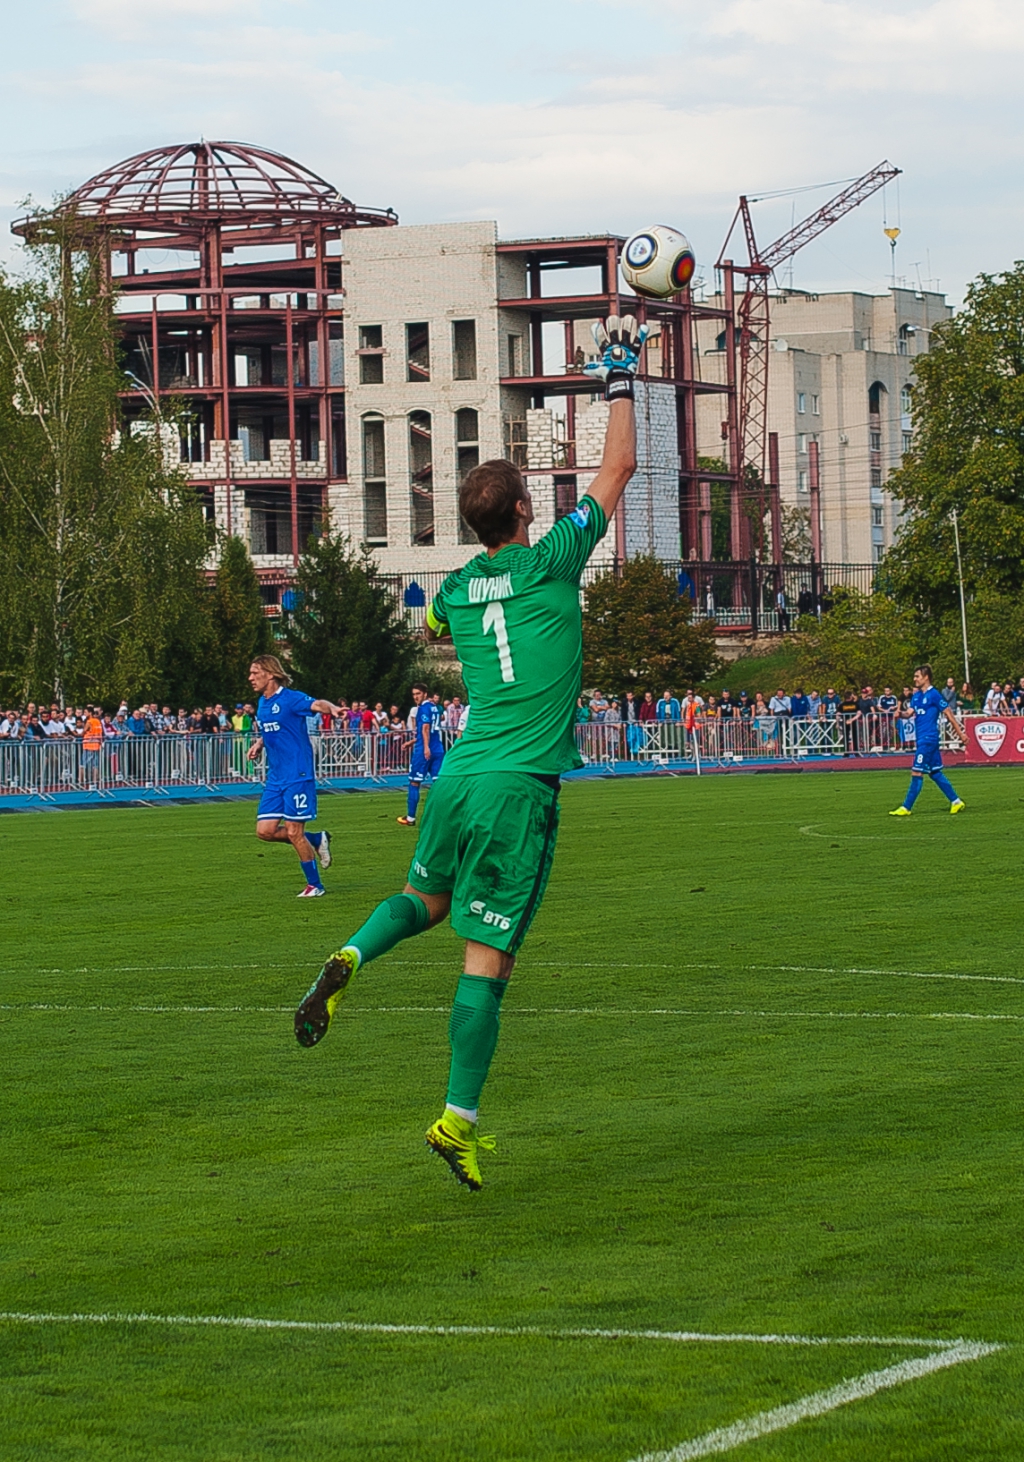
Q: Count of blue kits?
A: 3